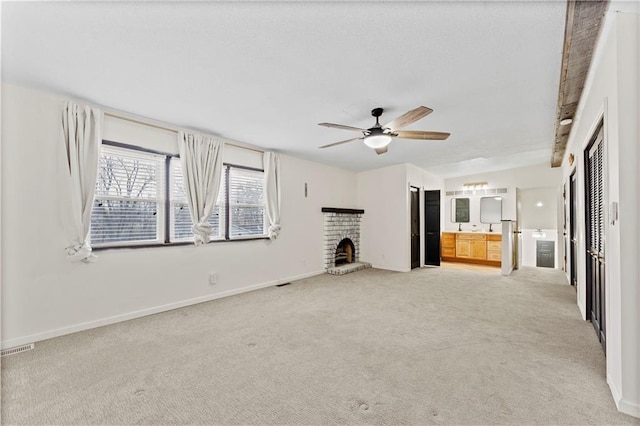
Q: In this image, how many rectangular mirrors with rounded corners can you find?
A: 2